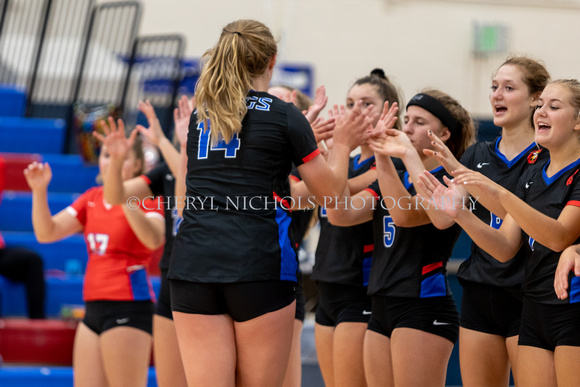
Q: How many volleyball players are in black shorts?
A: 8